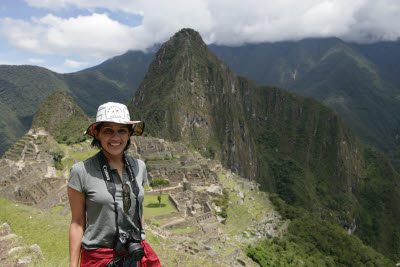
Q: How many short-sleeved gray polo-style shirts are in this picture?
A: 1